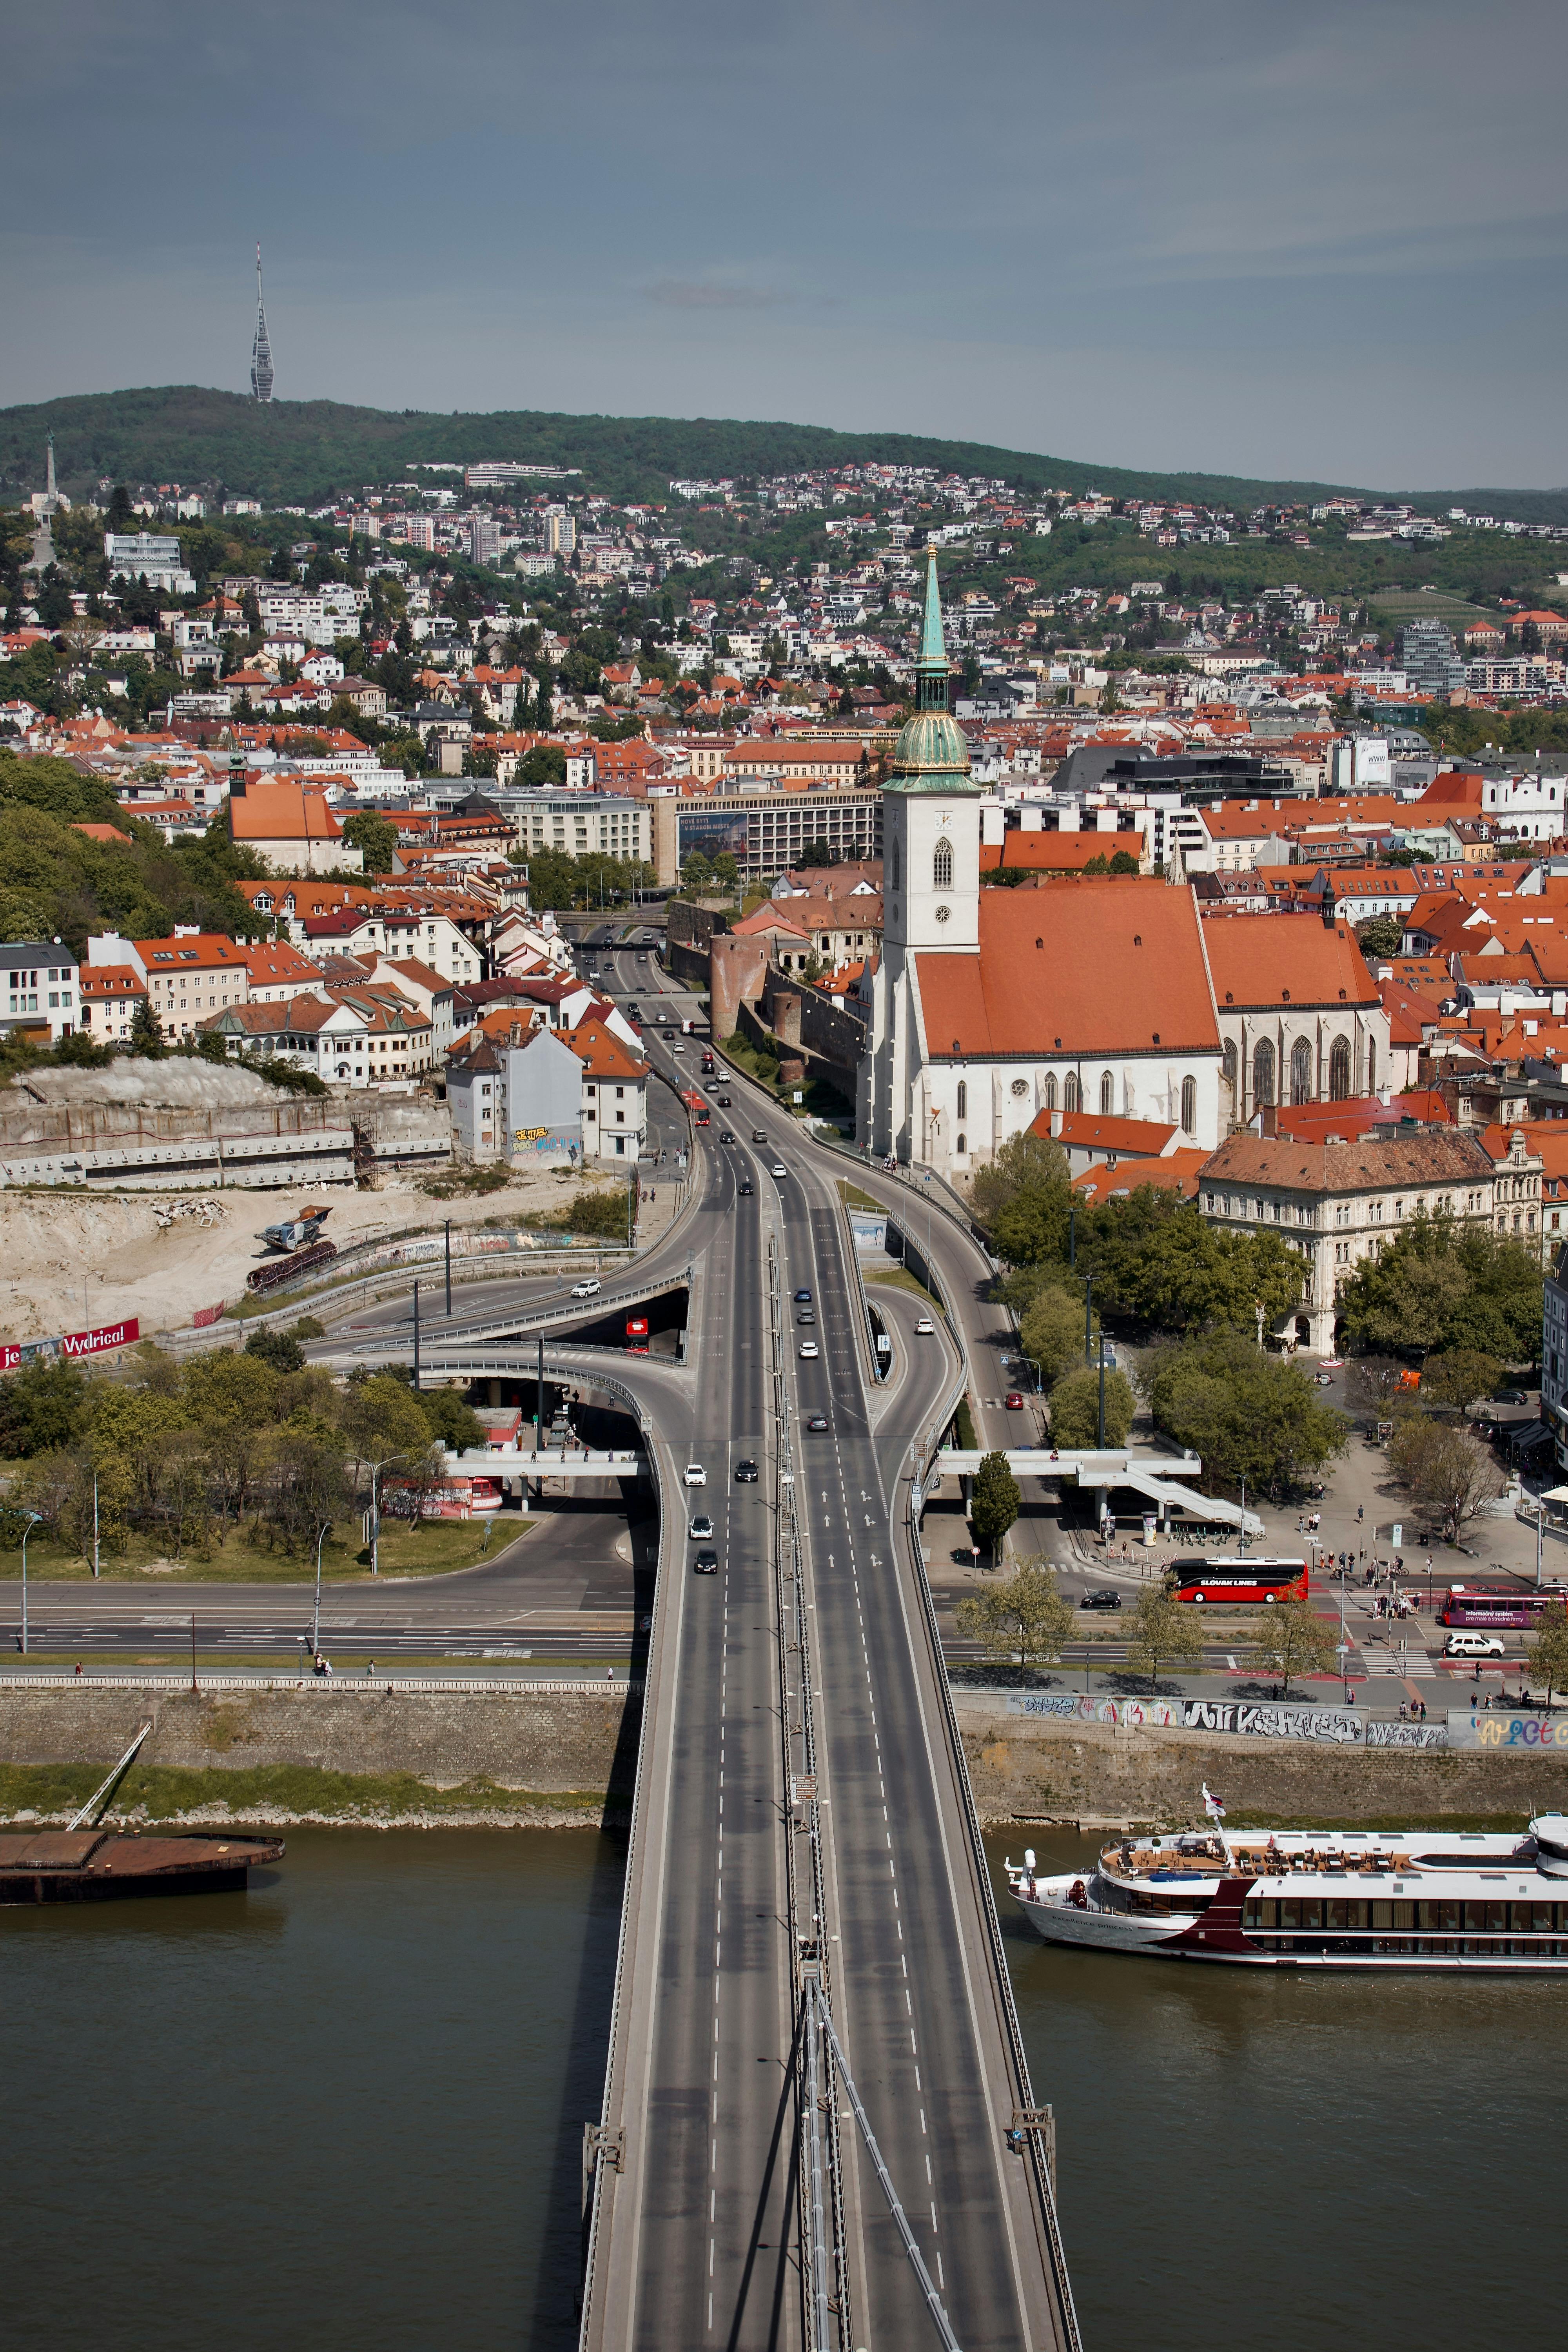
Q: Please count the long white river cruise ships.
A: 1